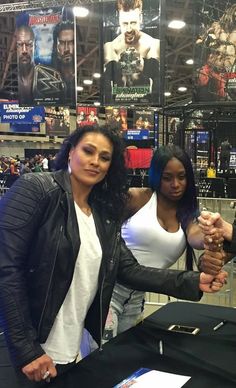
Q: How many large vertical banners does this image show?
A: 3